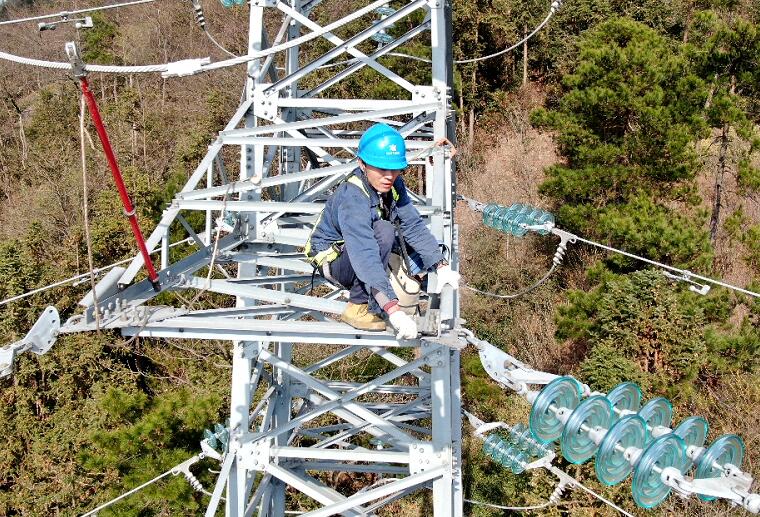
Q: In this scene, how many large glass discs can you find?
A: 8